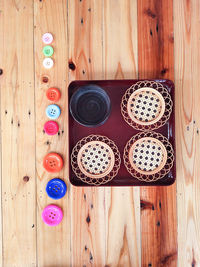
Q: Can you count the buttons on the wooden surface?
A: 9